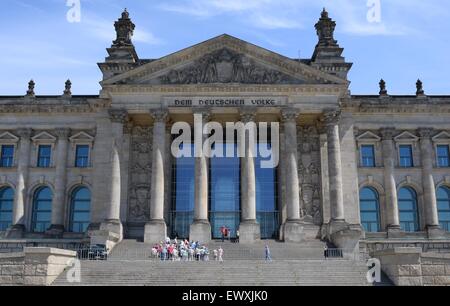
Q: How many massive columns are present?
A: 6